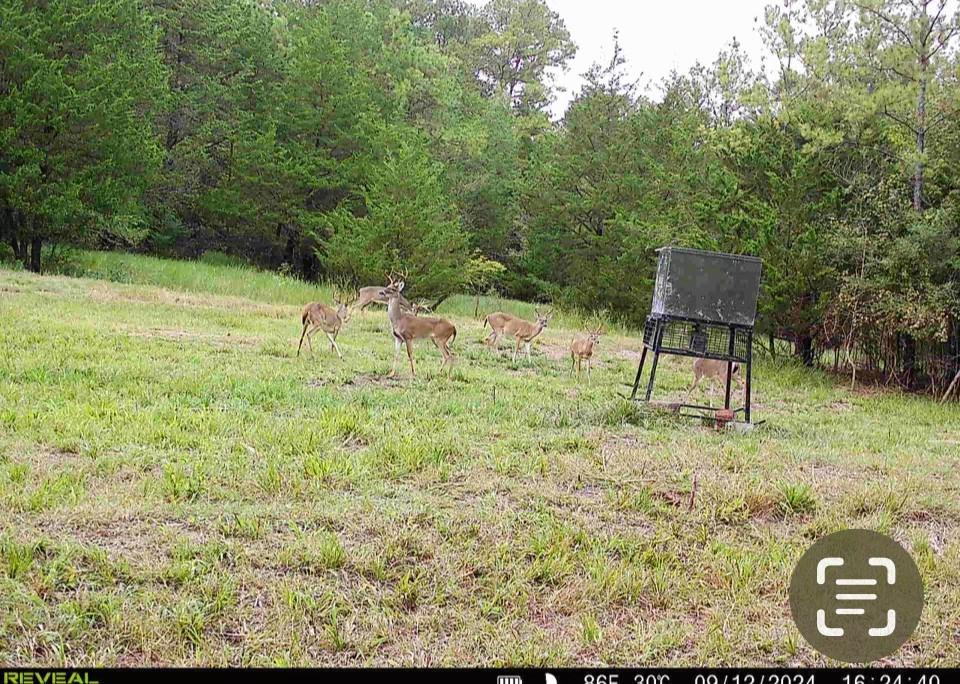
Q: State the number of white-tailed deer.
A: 6